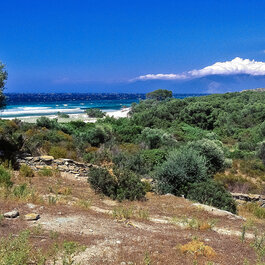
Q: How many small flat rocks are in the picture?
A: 2